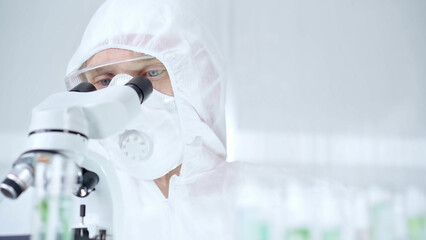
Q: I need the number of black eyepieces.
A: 2